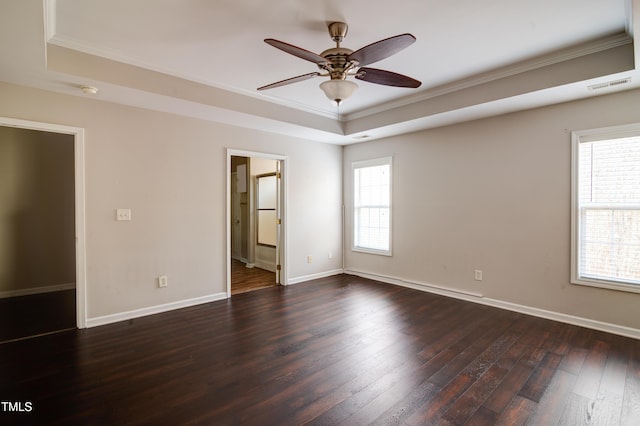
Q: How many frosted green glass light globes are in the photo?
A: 0